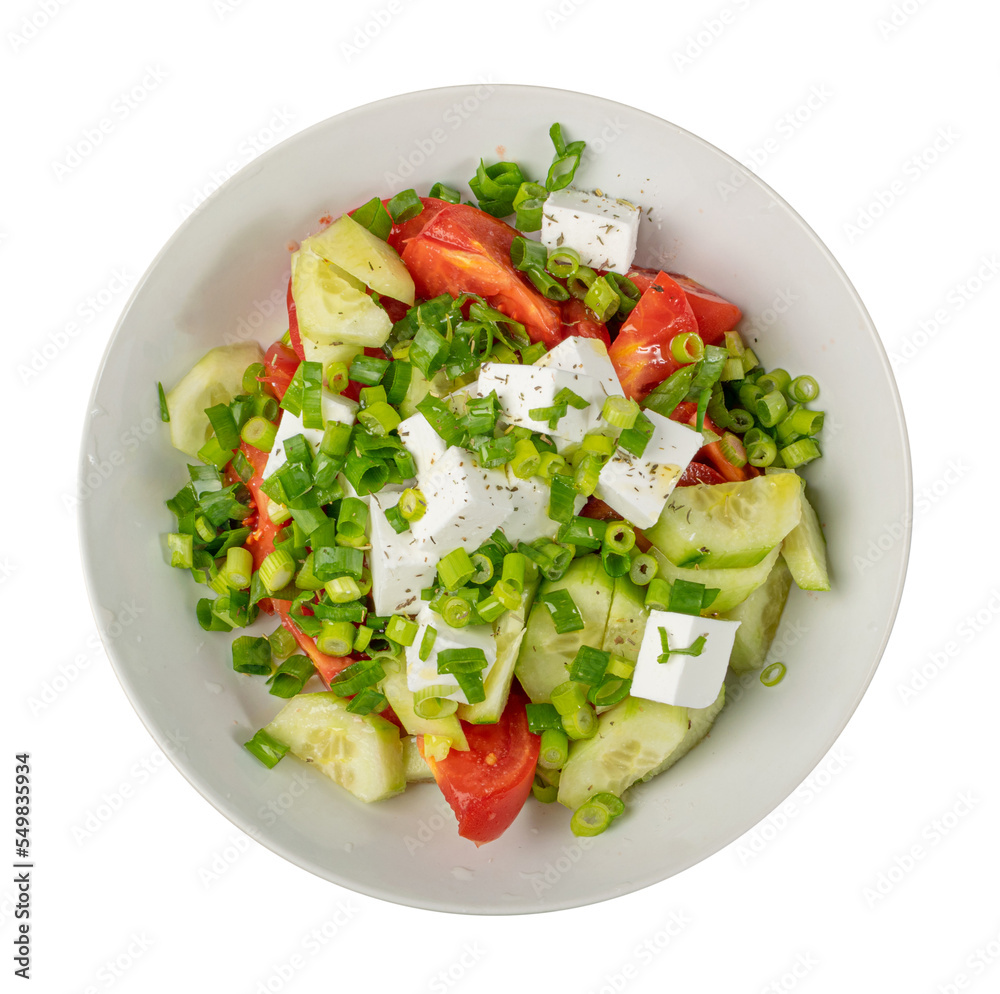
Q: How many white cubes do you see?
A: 11